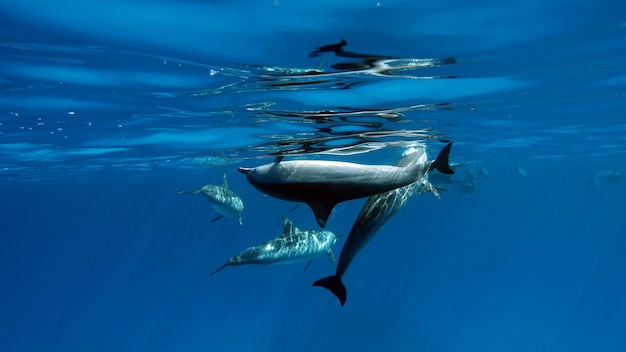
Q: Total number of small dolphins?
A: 2